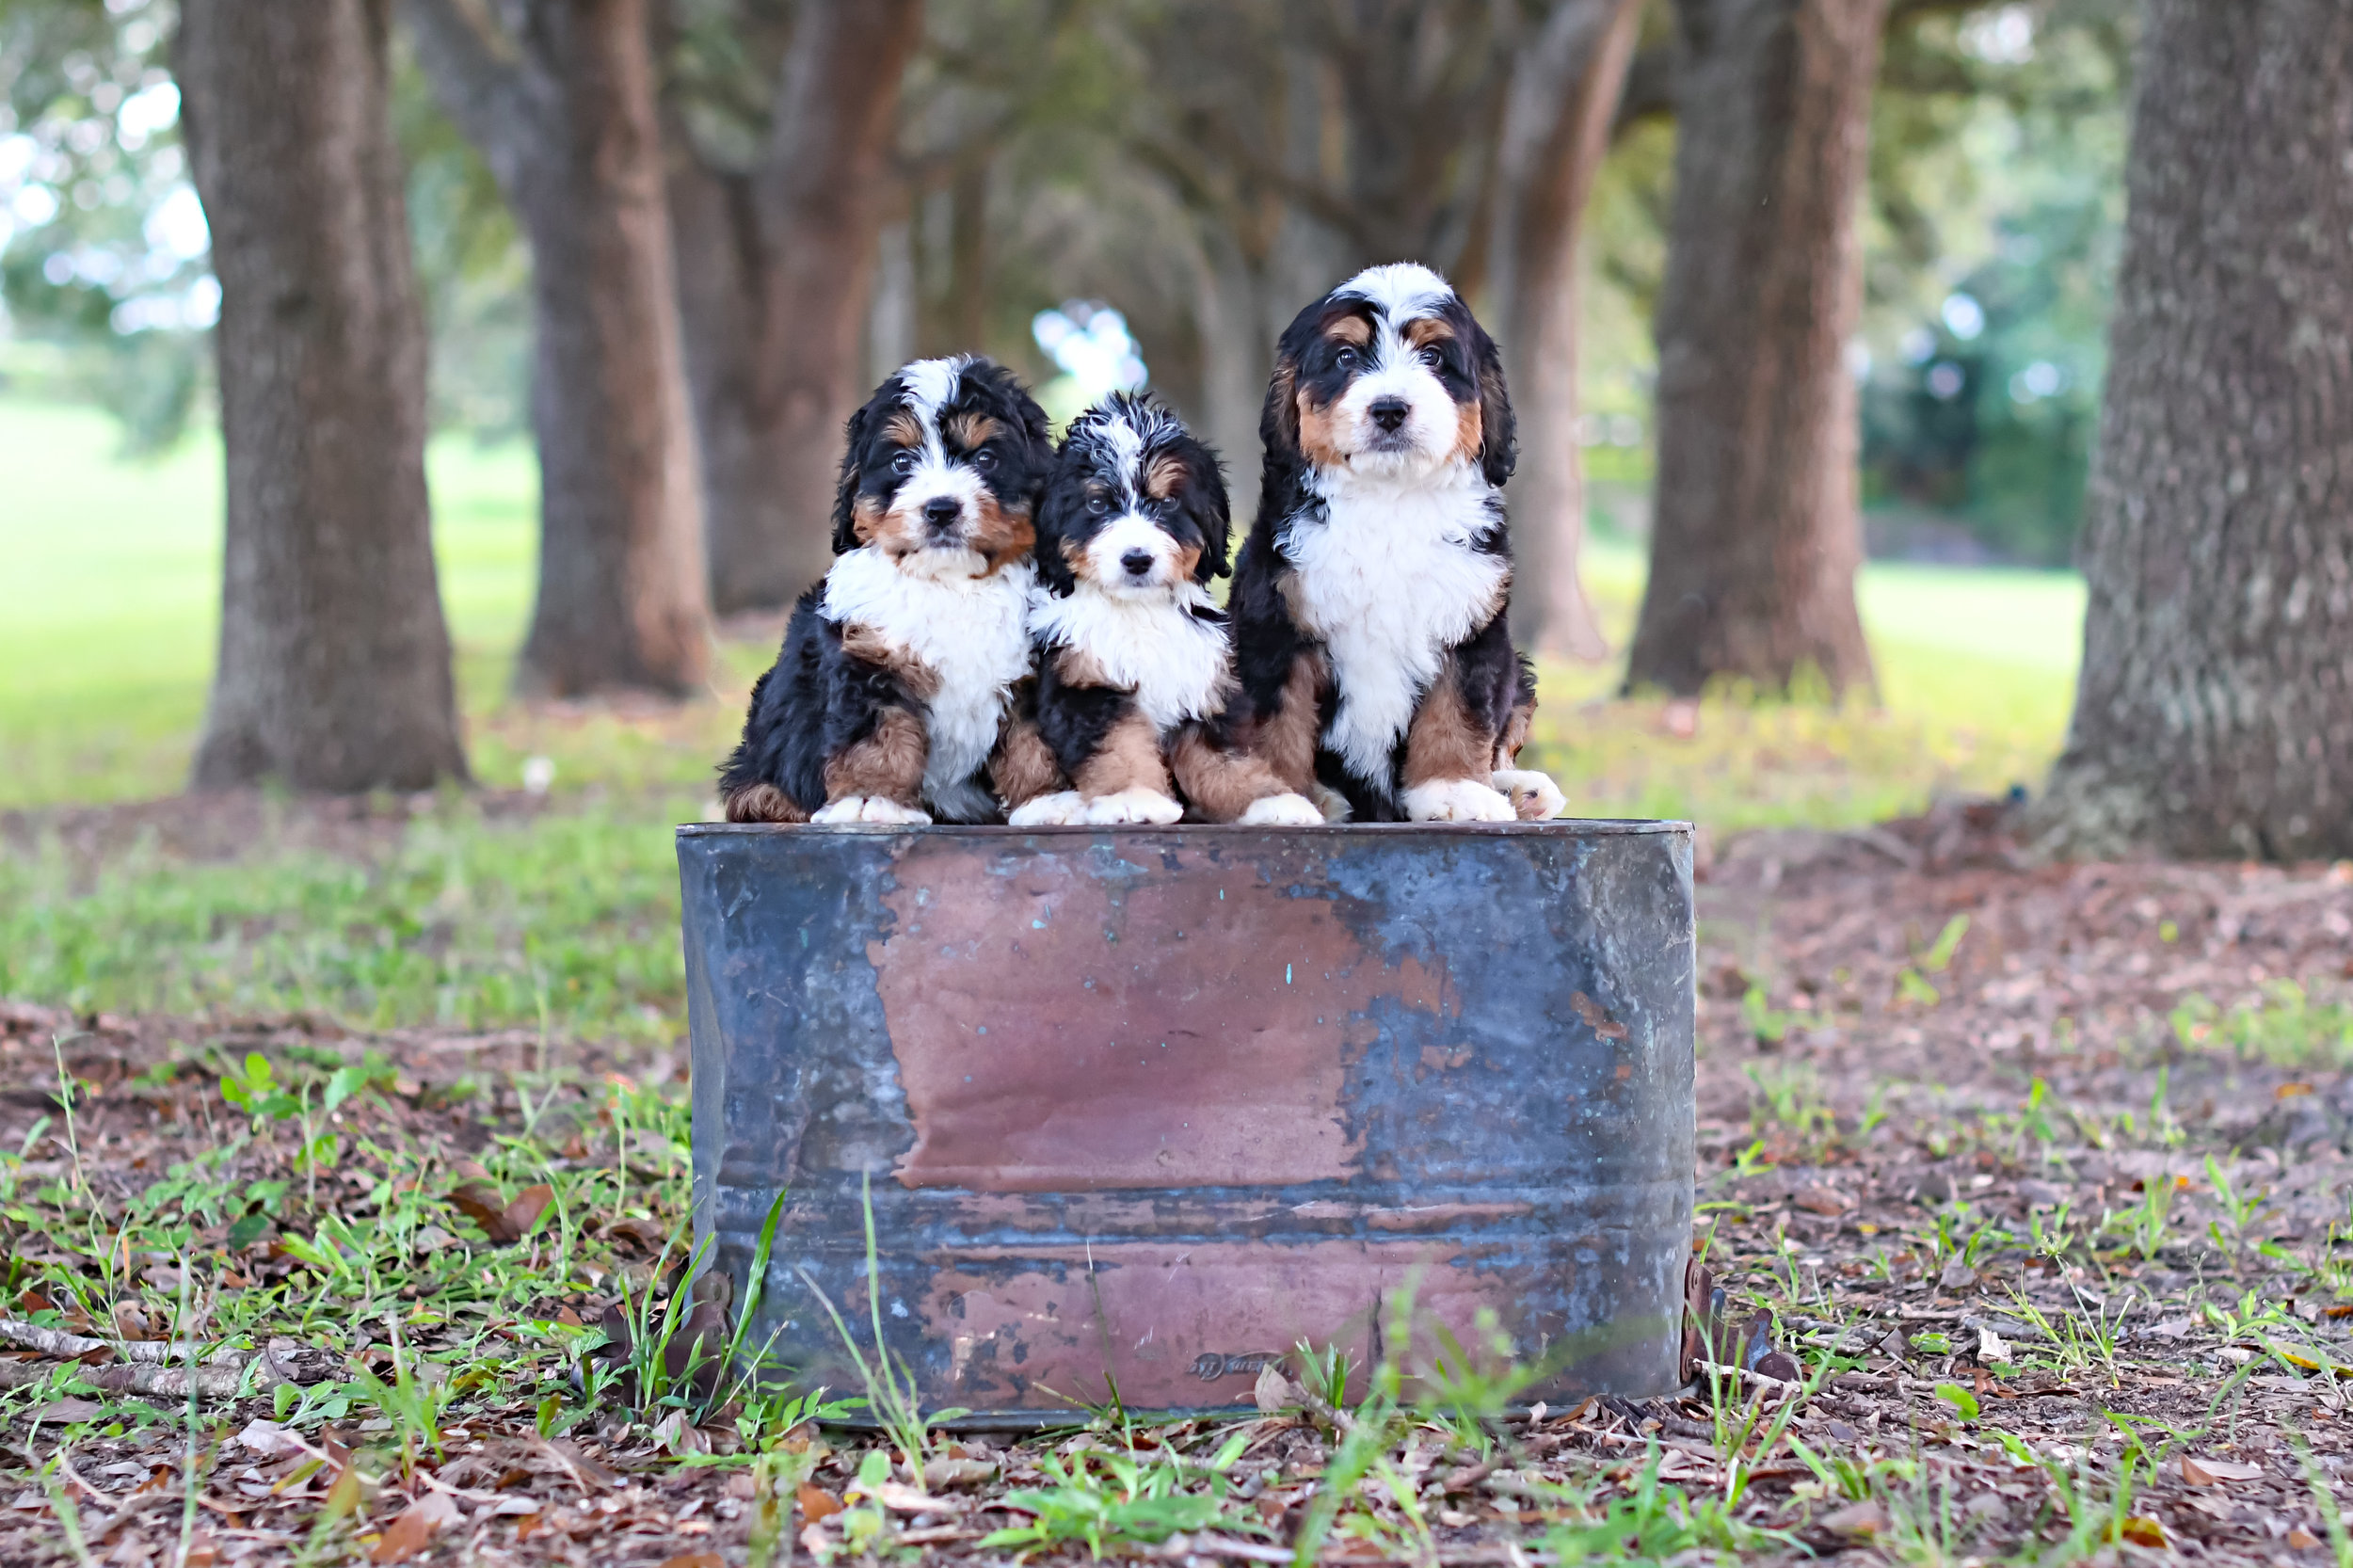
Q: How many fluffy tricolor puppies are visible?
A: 3